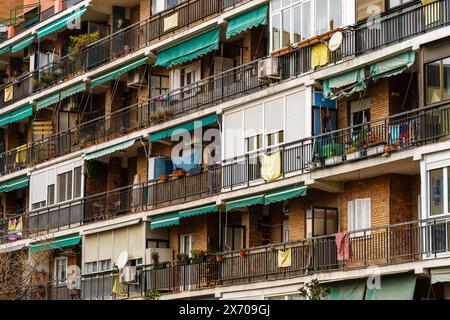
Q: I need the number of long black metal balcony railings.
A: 4